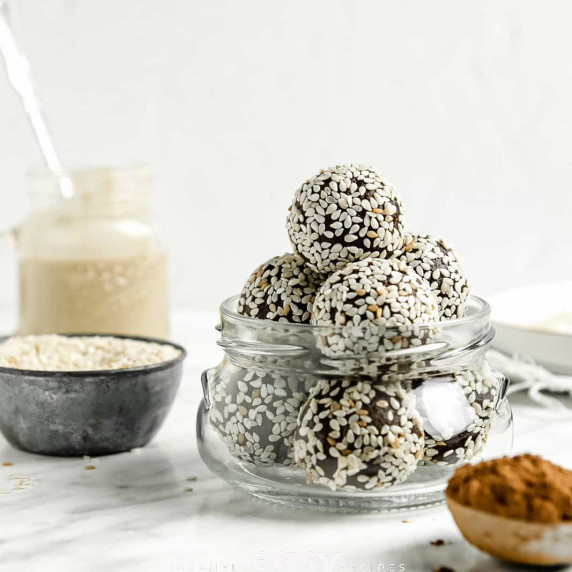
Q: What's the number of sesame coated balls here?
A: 7